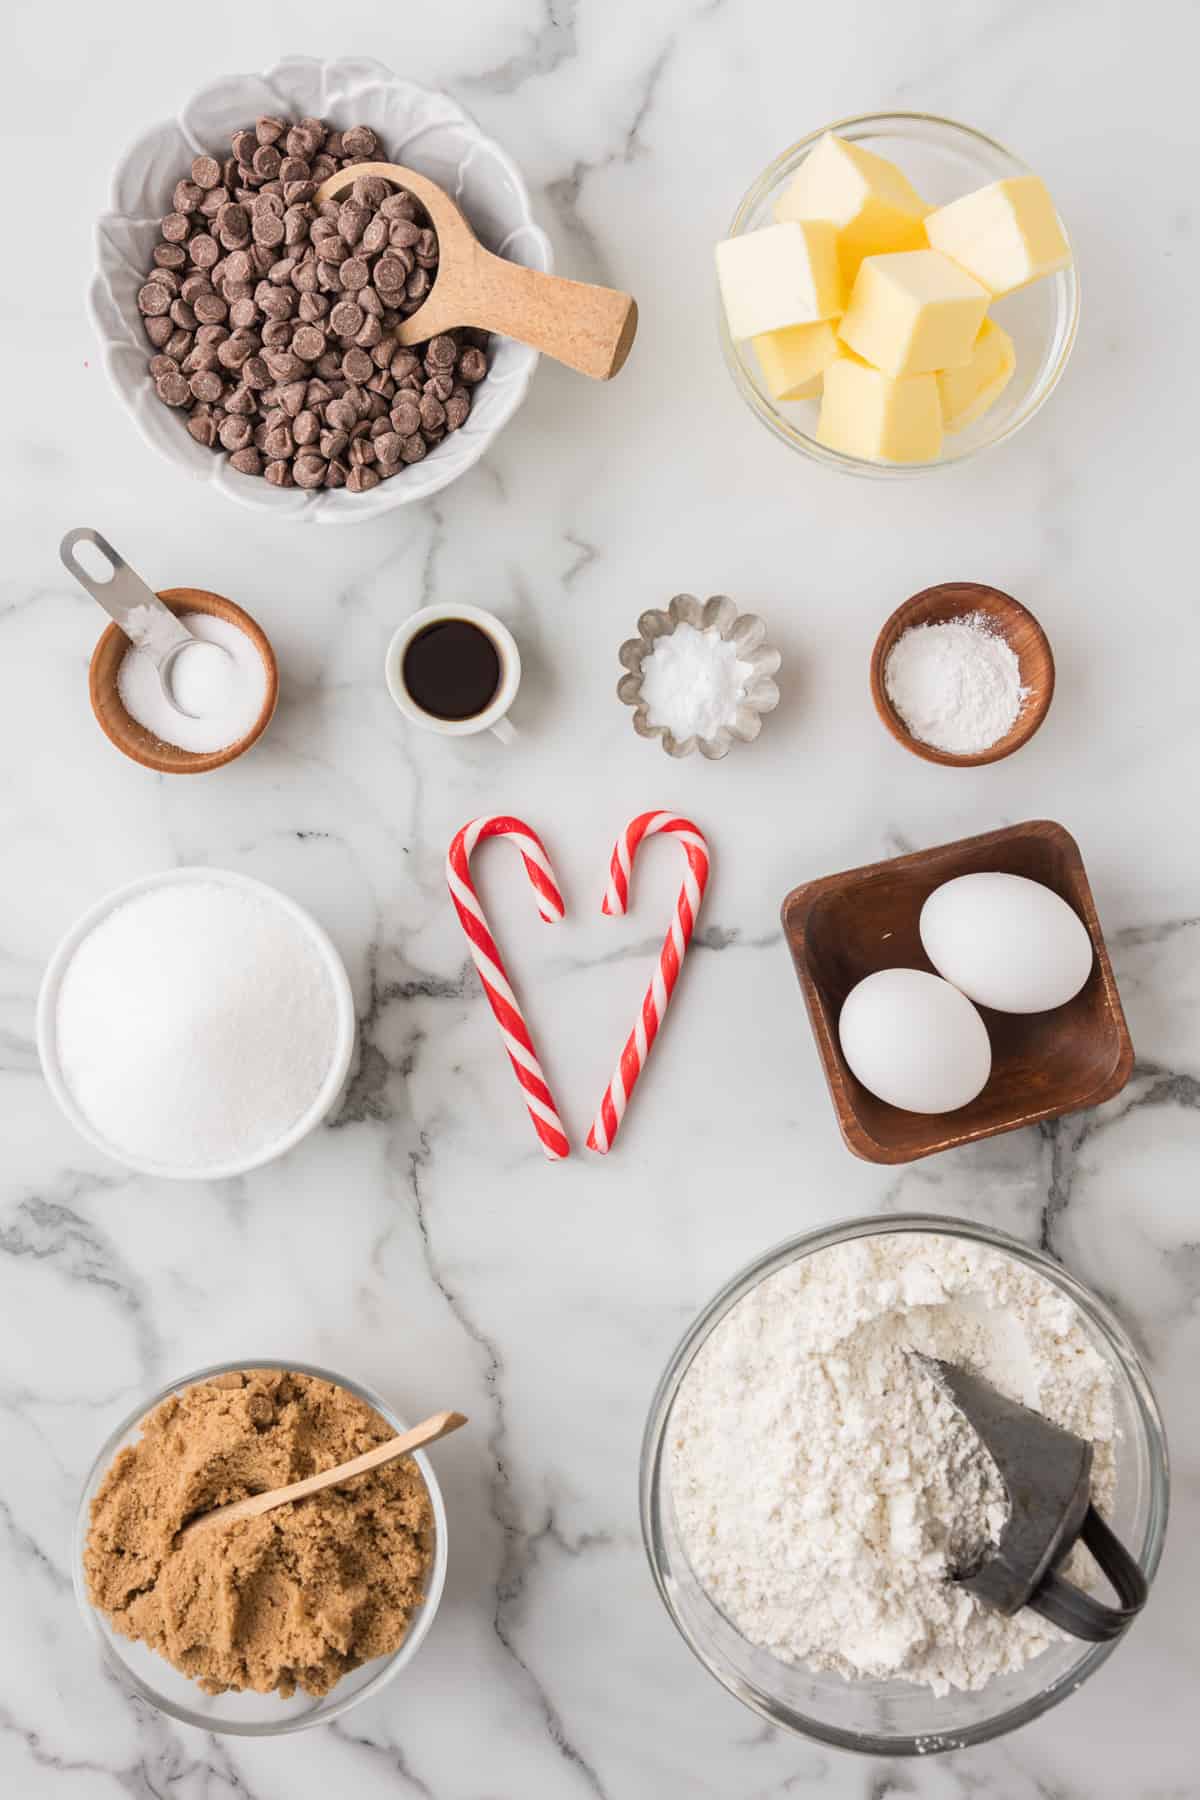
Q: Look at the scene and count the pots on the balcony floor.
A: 0